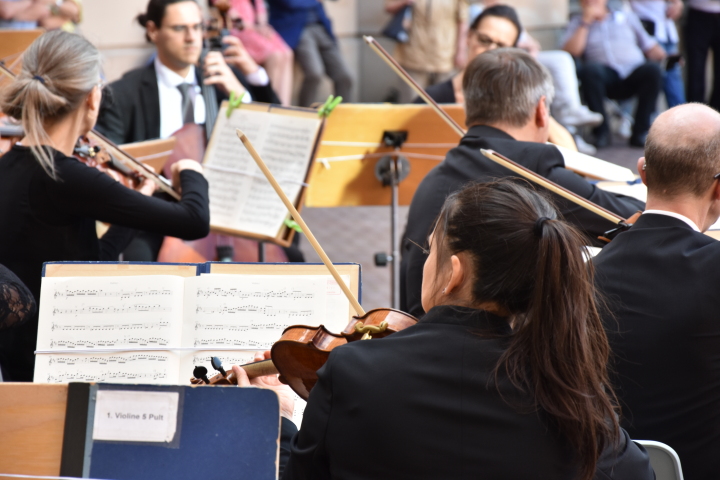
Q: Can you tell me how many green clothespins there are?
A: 3